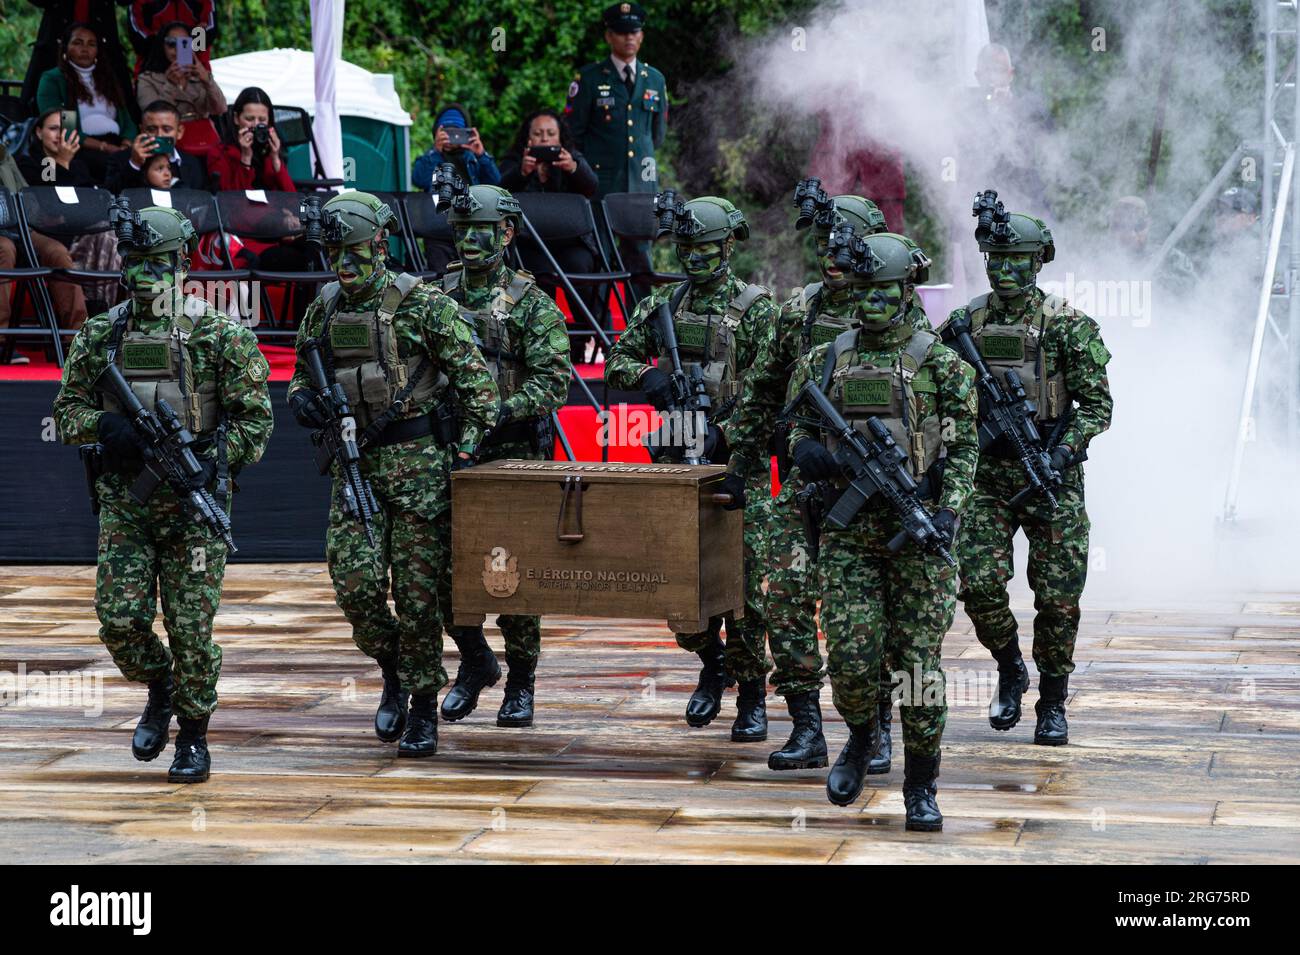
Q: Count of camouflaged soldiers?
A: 7